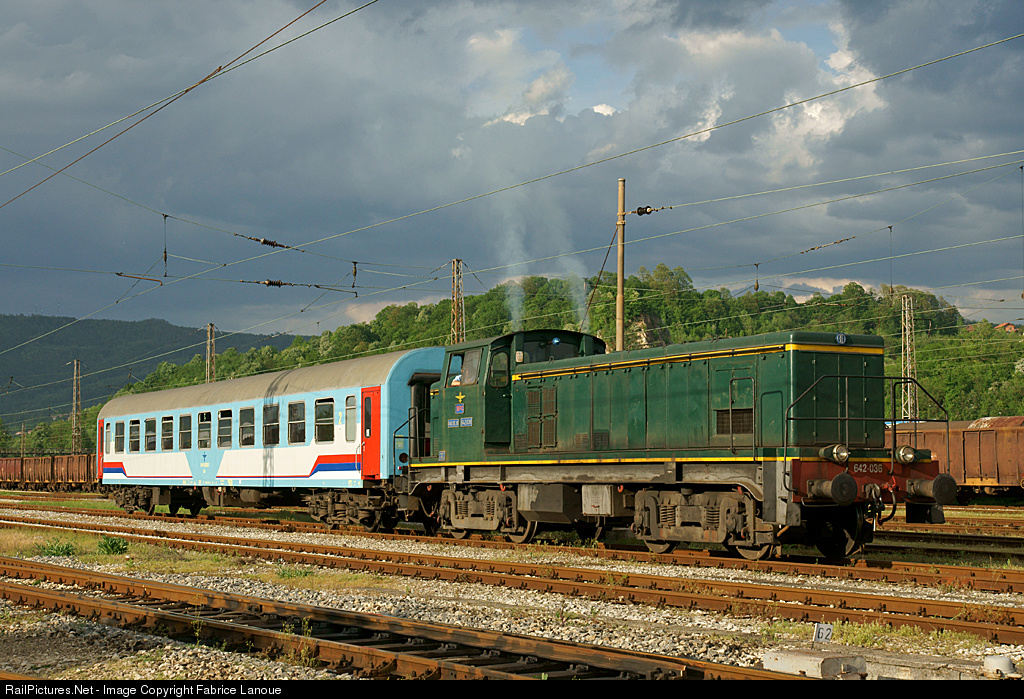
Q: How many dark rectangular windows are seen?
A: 11